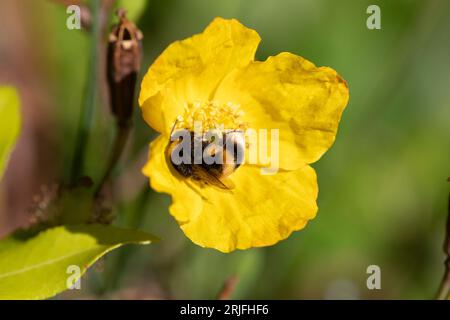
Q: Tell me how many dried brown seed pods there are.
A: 1